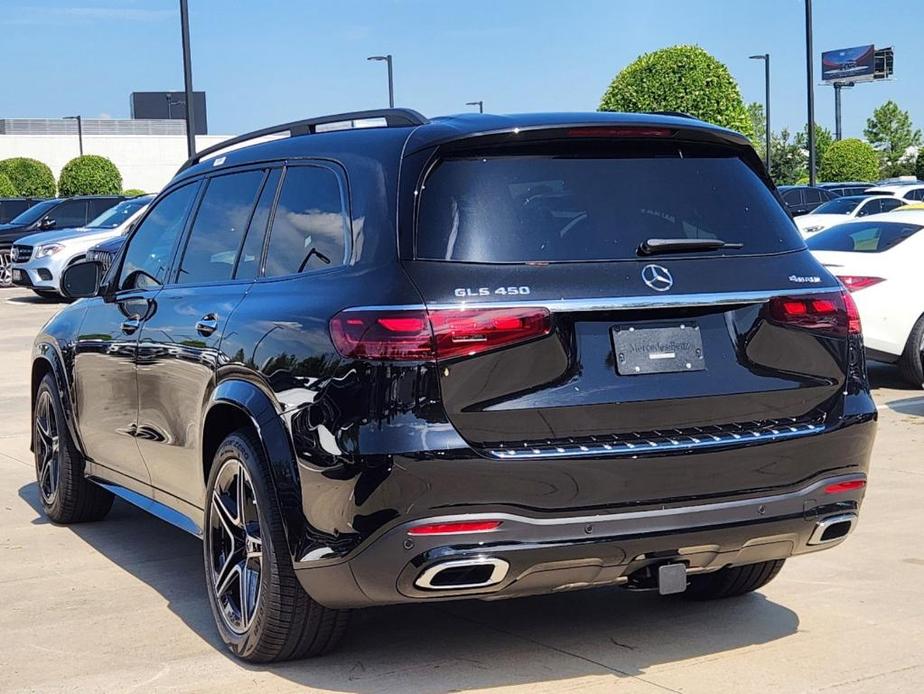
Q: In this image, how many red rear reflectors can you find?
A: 2